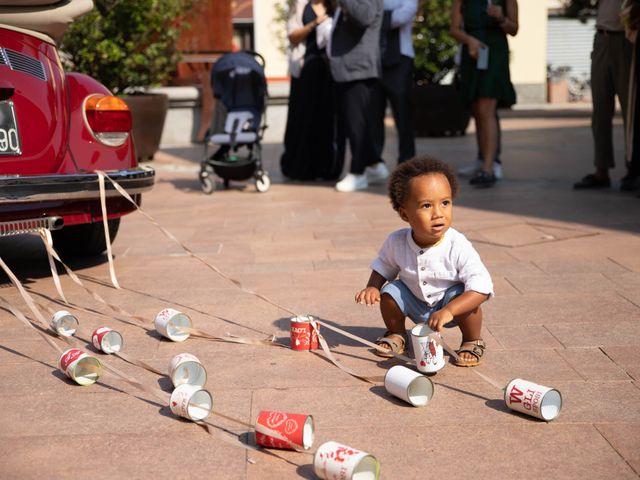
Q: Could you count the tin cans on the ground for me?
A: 12